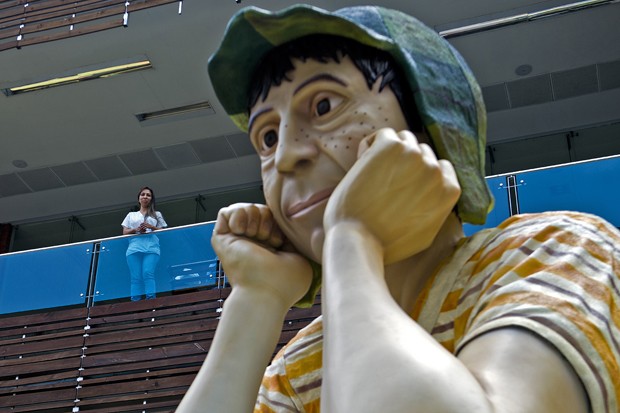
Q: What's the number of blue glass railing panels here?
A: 4